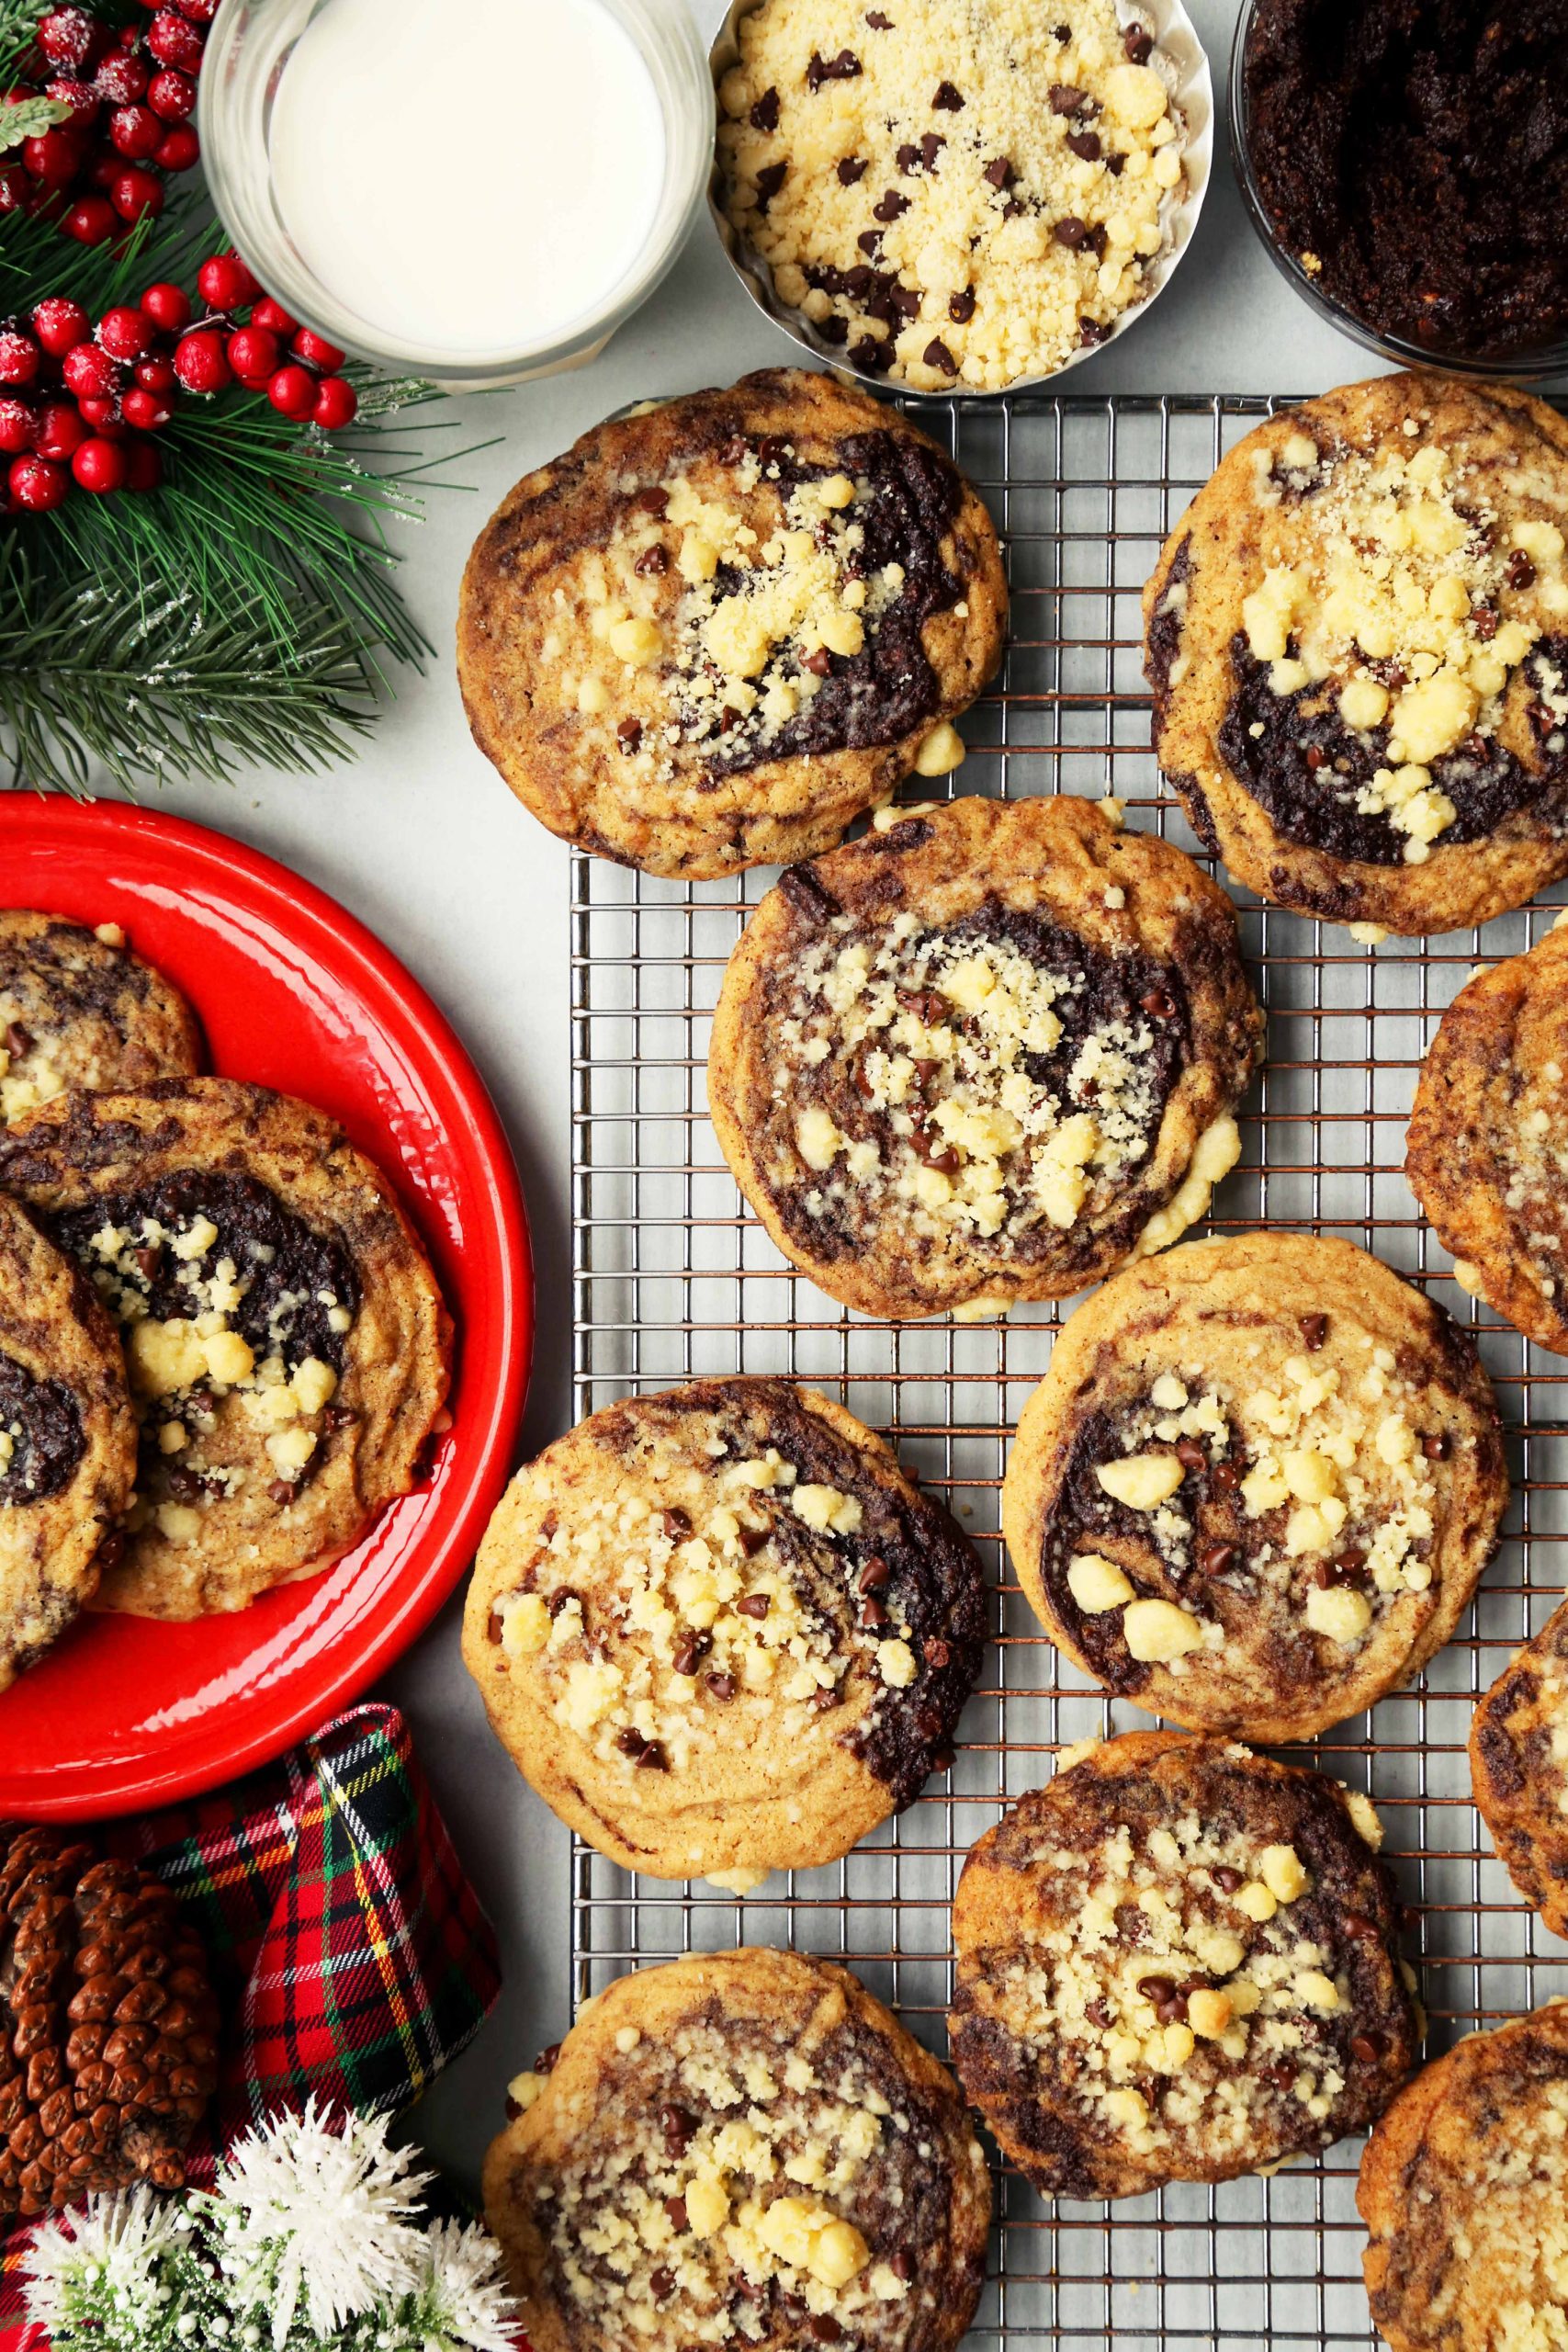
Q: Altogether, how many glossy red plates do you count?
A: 1